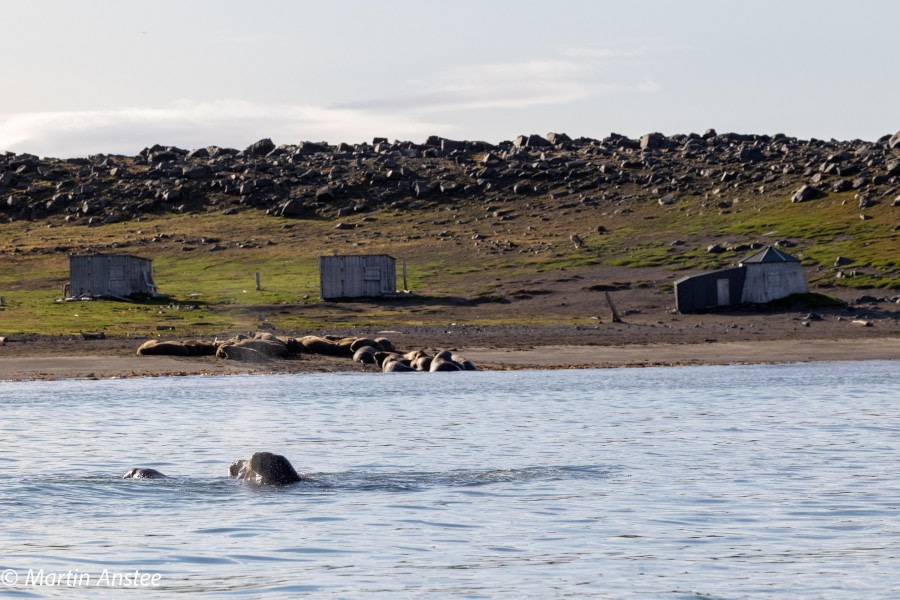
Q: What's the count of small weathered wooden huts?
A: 3